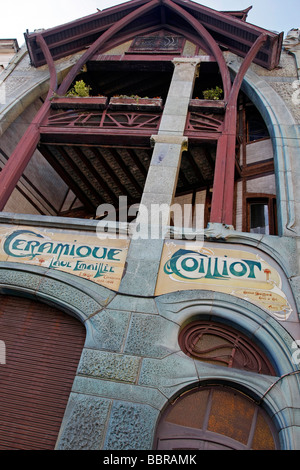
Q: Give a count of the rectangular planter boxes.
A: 3